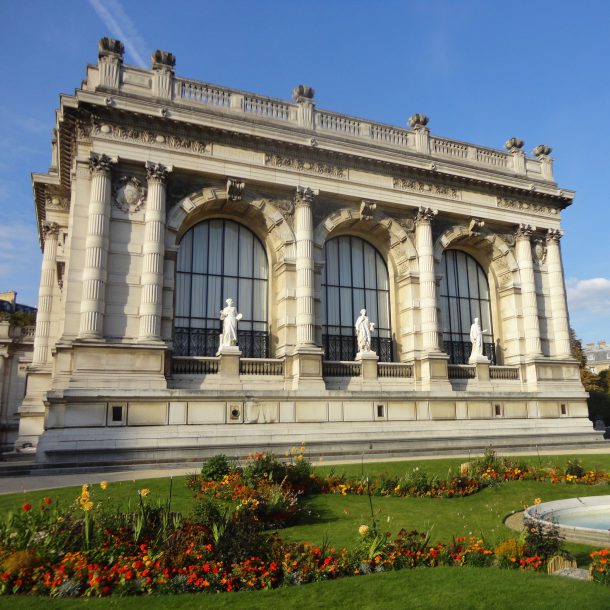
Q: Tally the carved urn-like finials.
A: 6